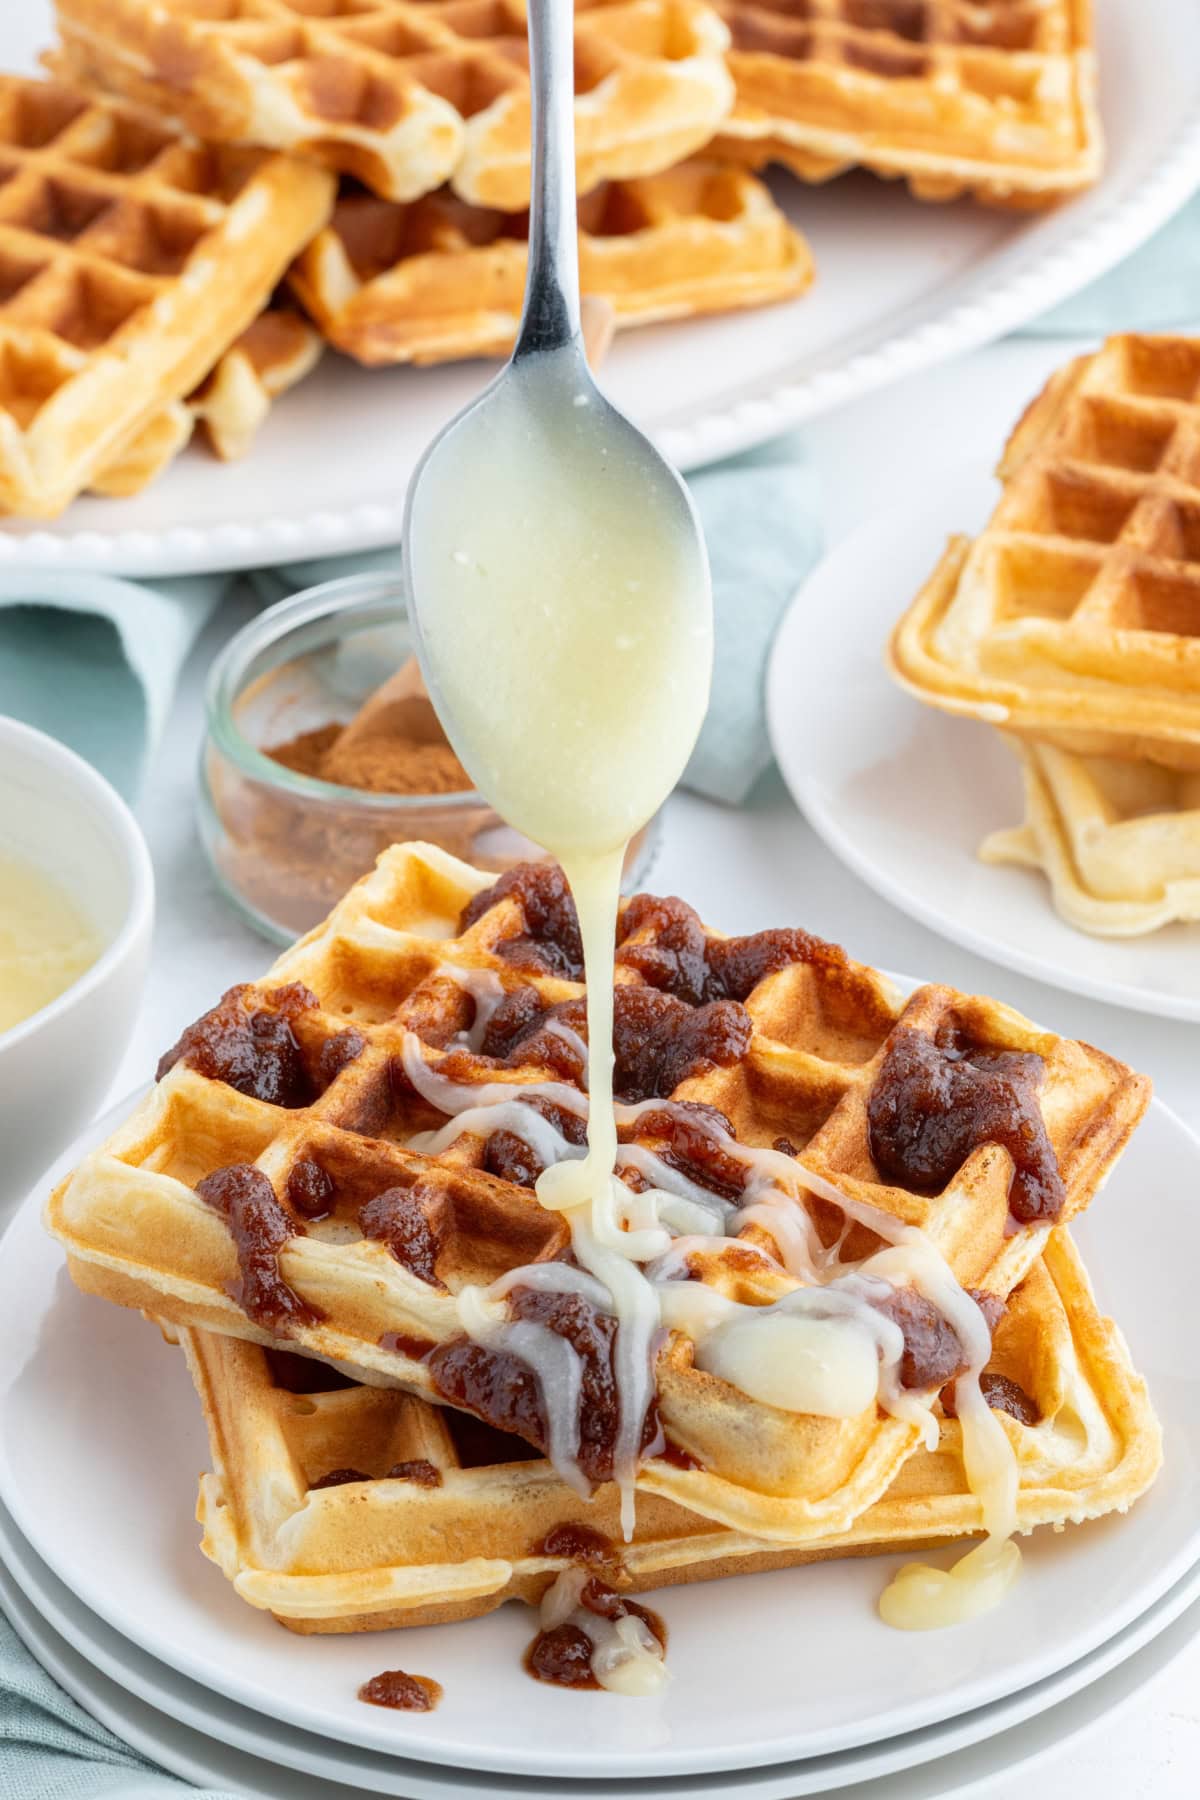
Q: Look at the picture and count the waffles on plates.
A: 9